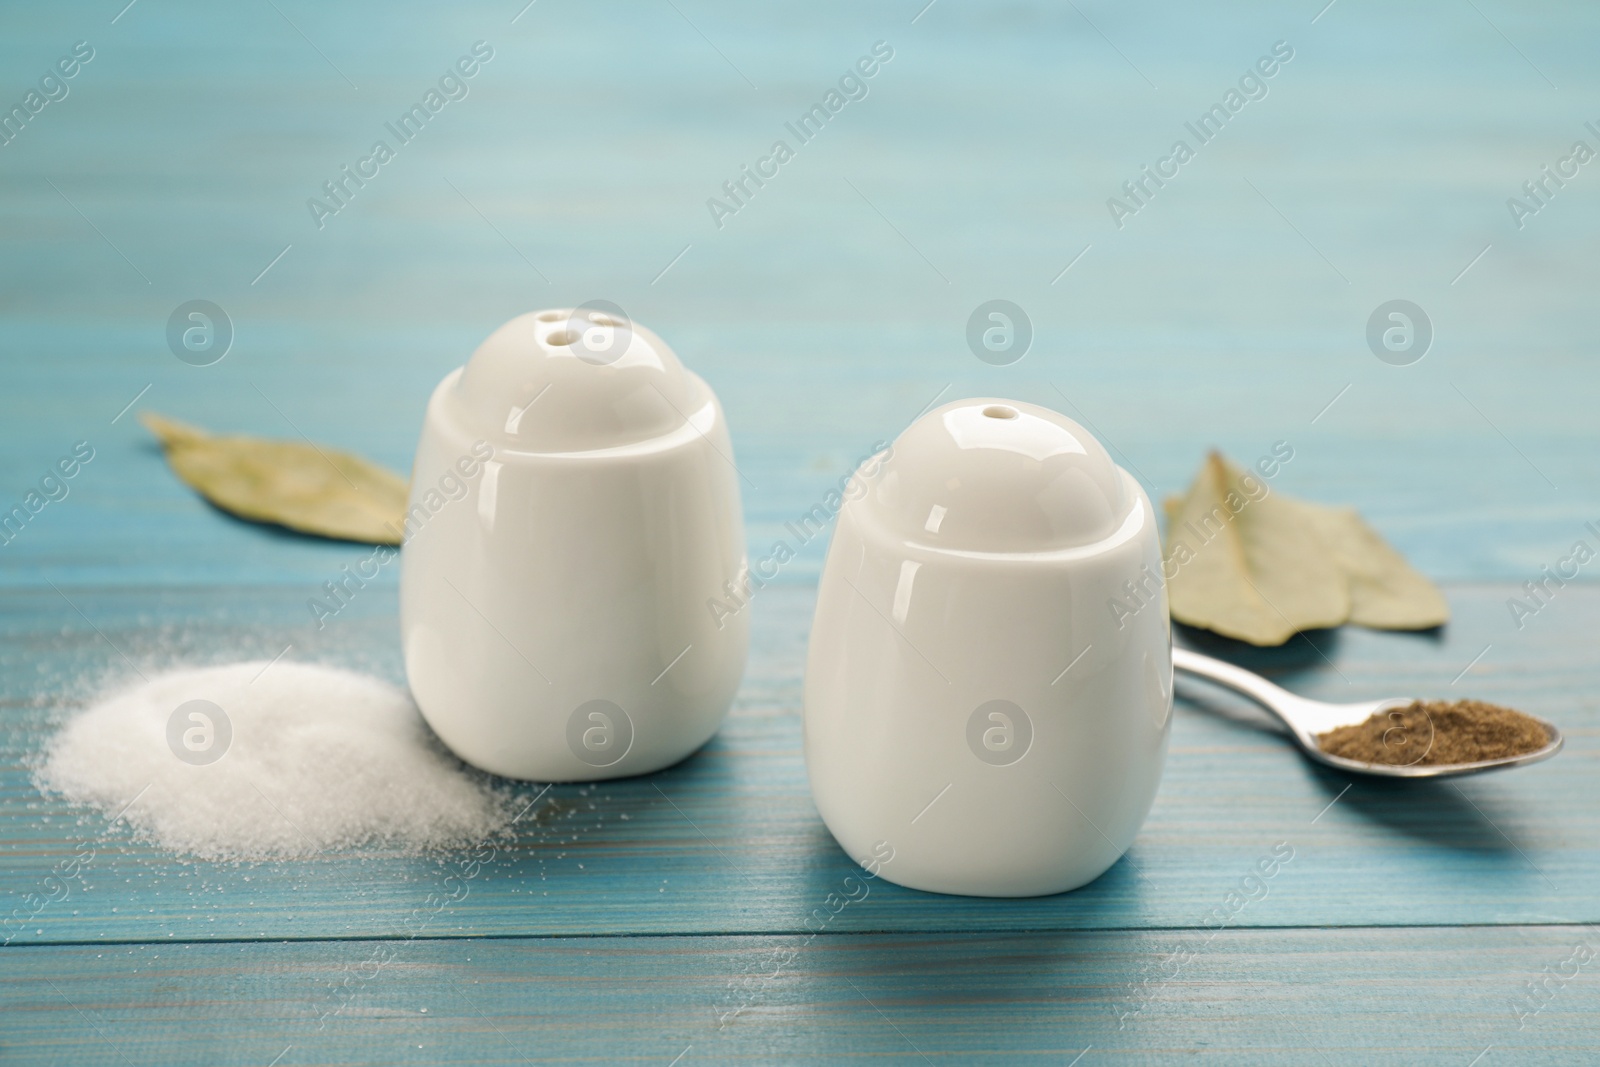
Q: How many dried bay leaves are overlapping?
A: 2